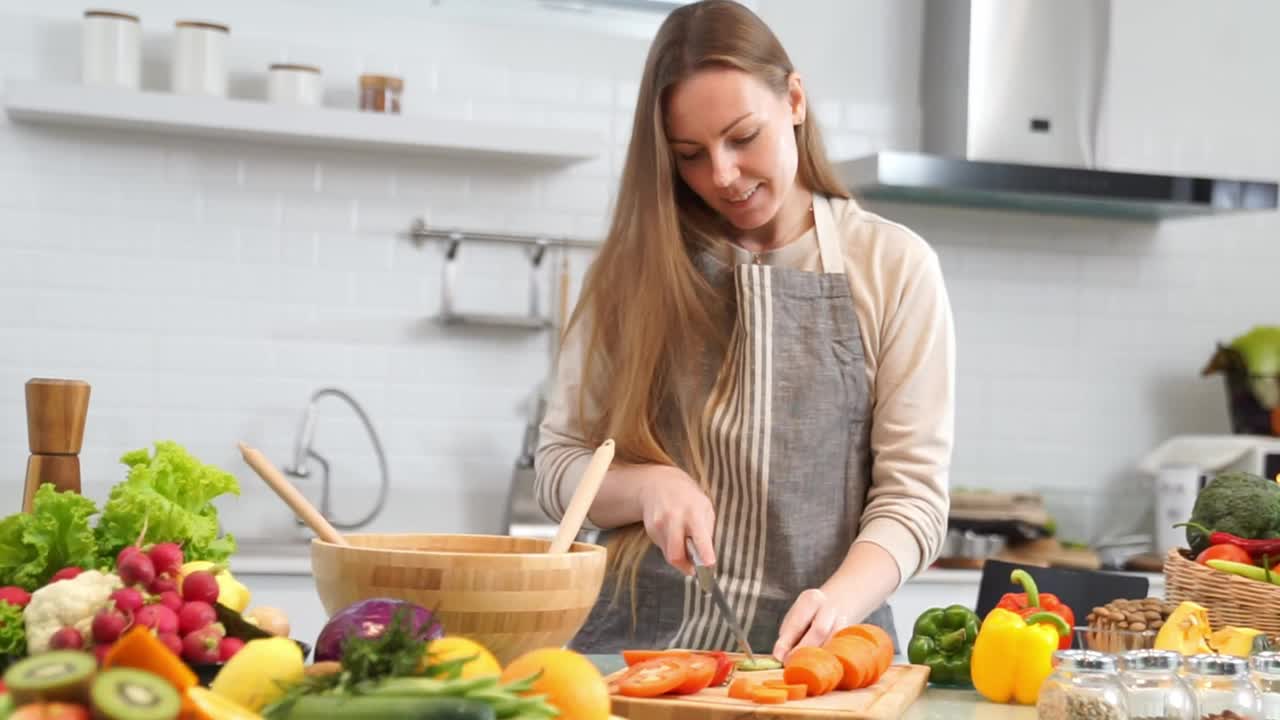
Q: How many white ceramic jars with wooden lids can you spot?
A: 3